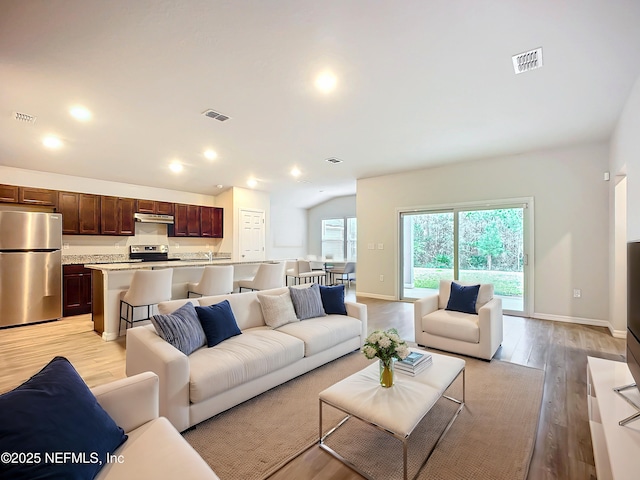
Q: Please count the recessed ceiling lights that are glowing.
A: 7